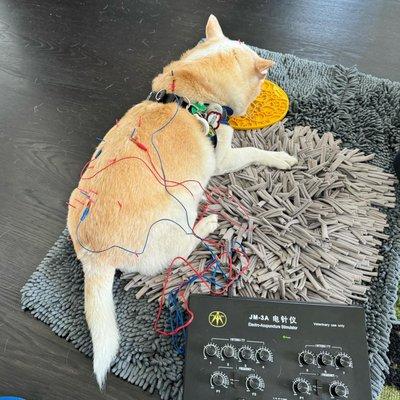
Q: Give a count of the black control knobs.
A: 11